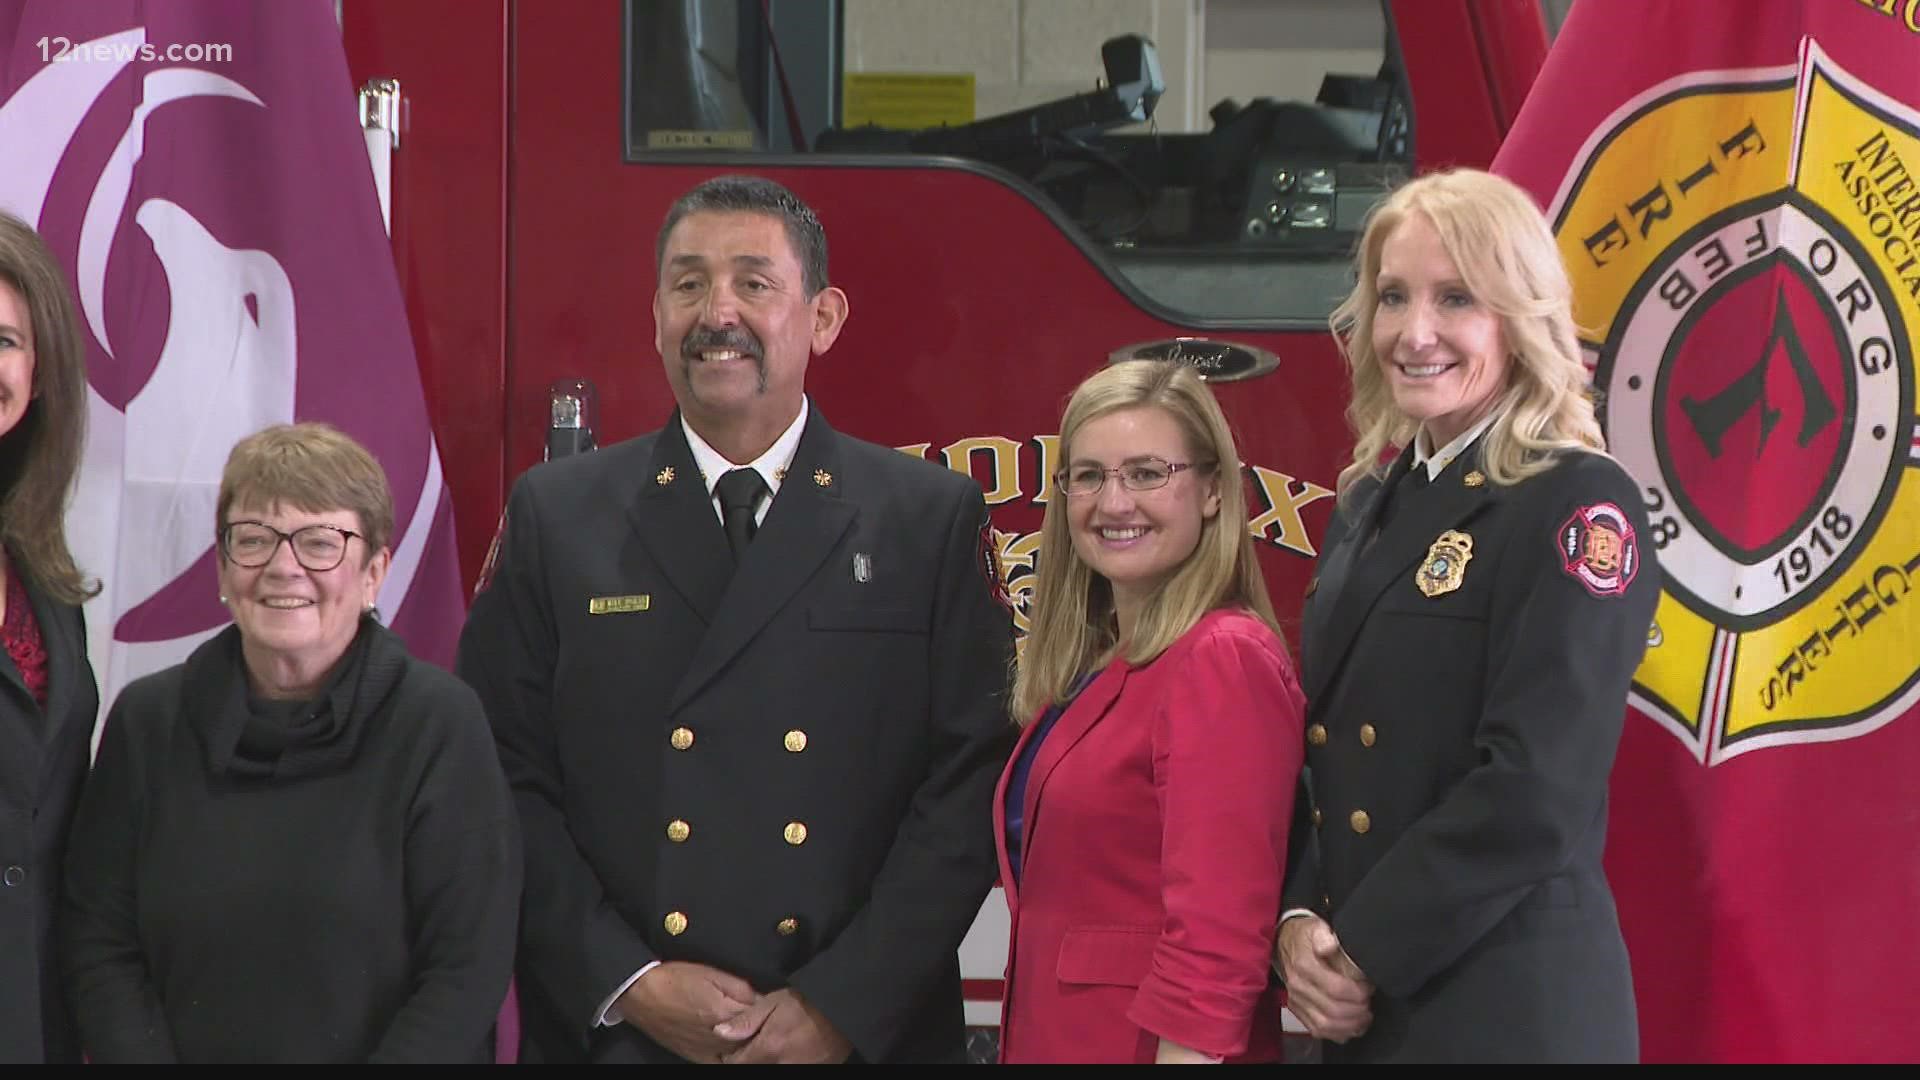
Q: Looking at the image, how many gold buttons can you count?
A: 11